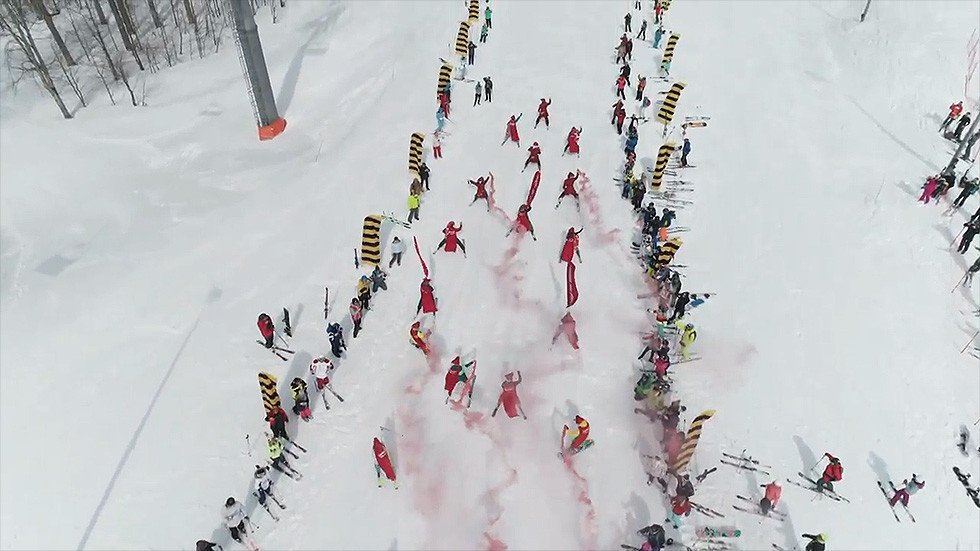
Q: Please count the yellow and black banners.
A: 12